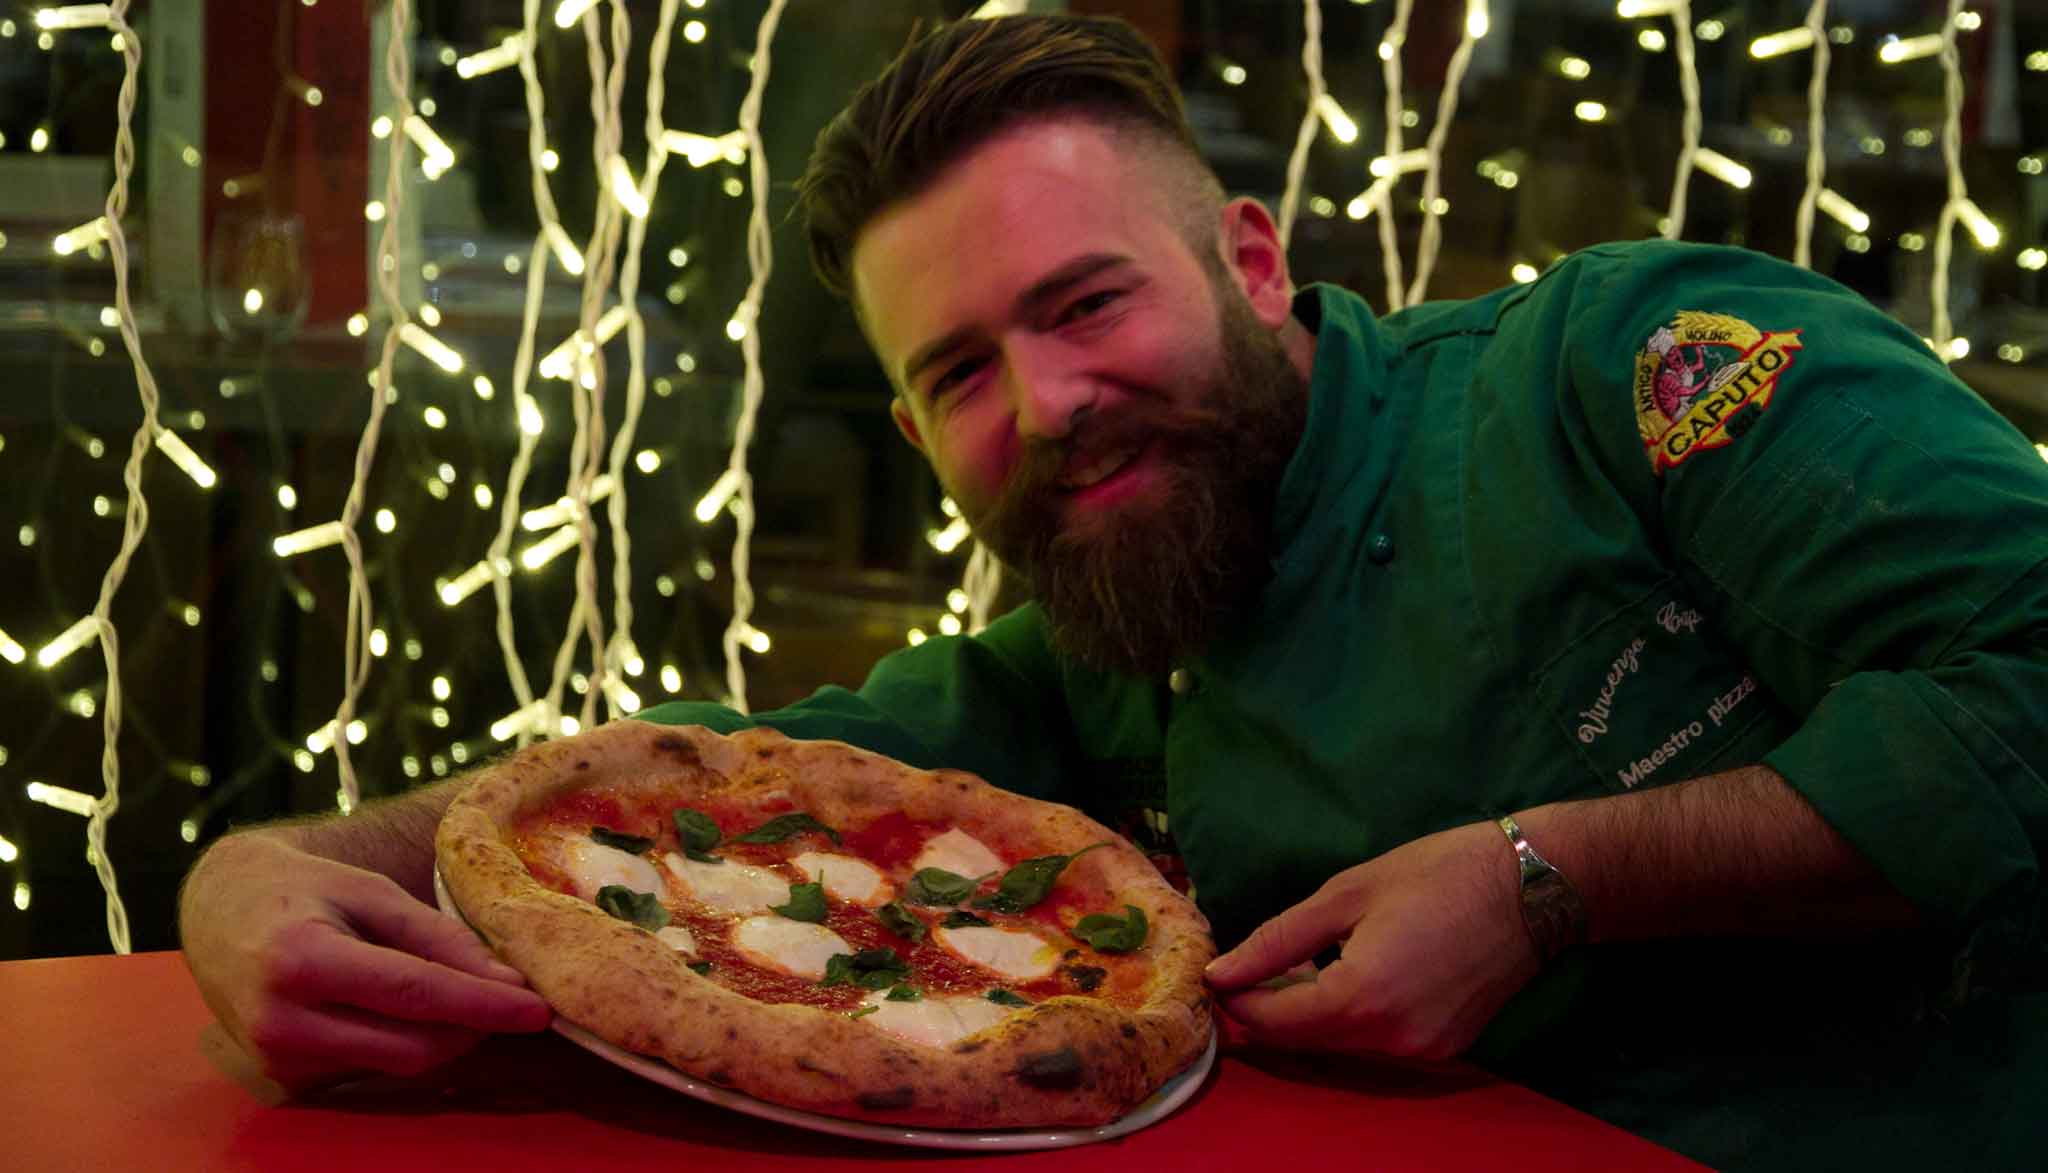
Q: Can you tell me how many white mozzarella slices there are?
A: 8